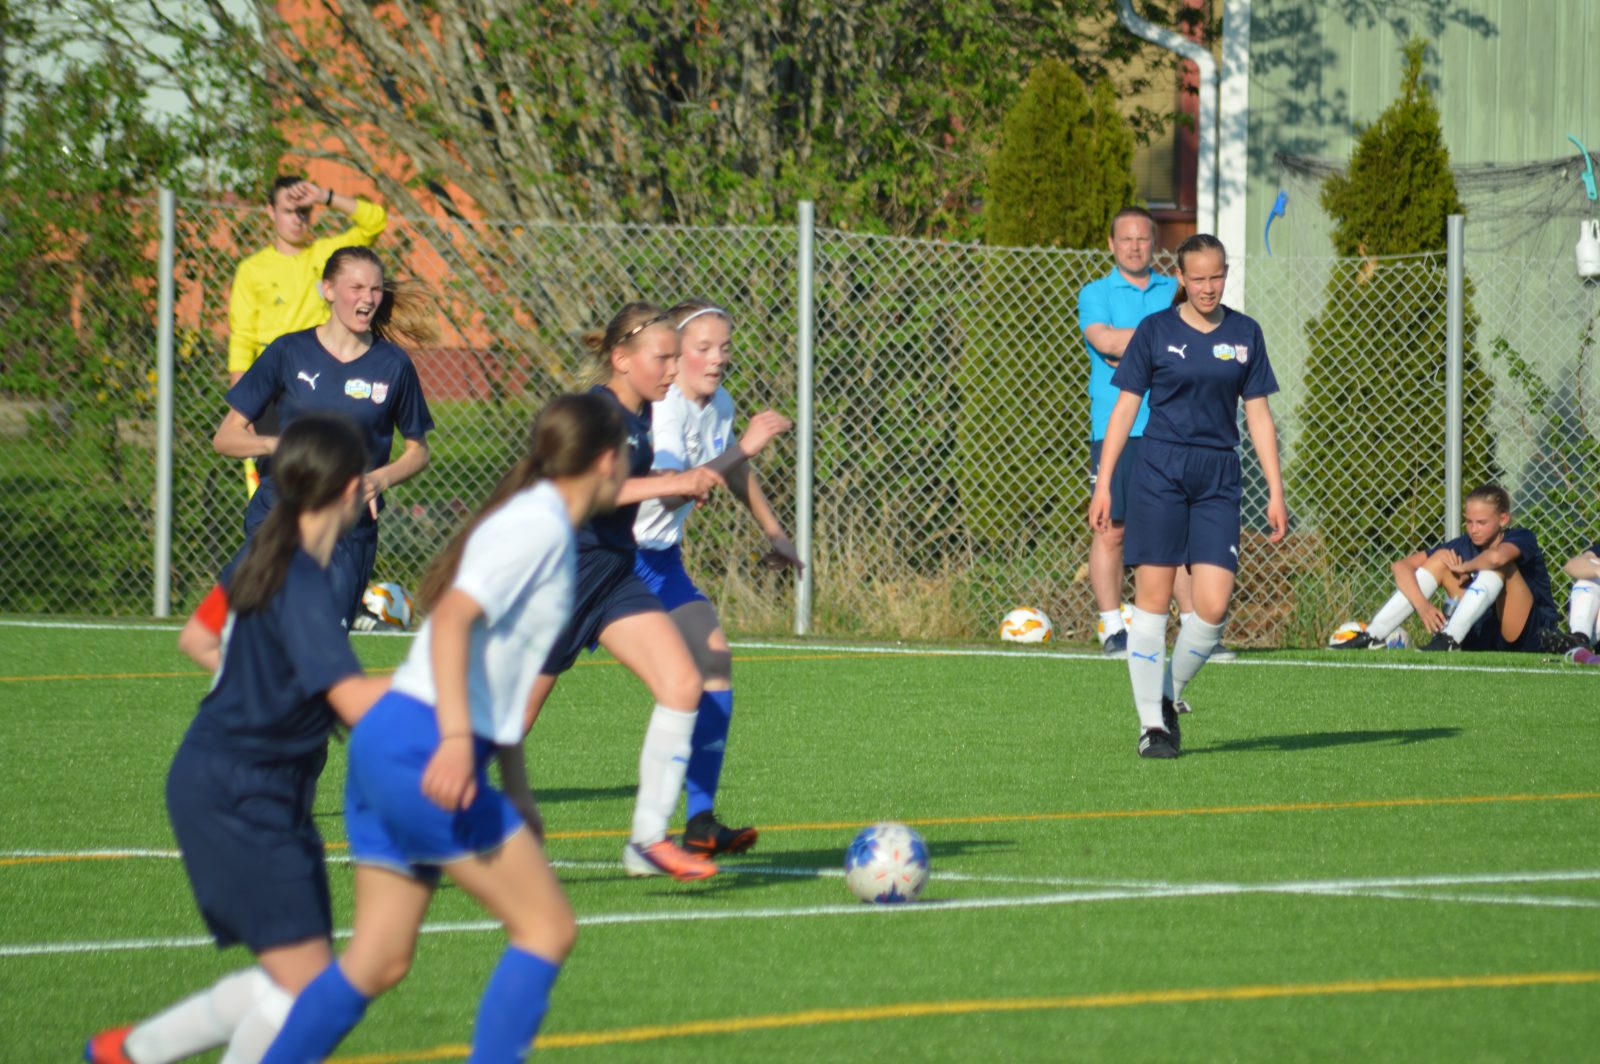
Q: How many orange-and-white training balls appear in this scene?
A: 4